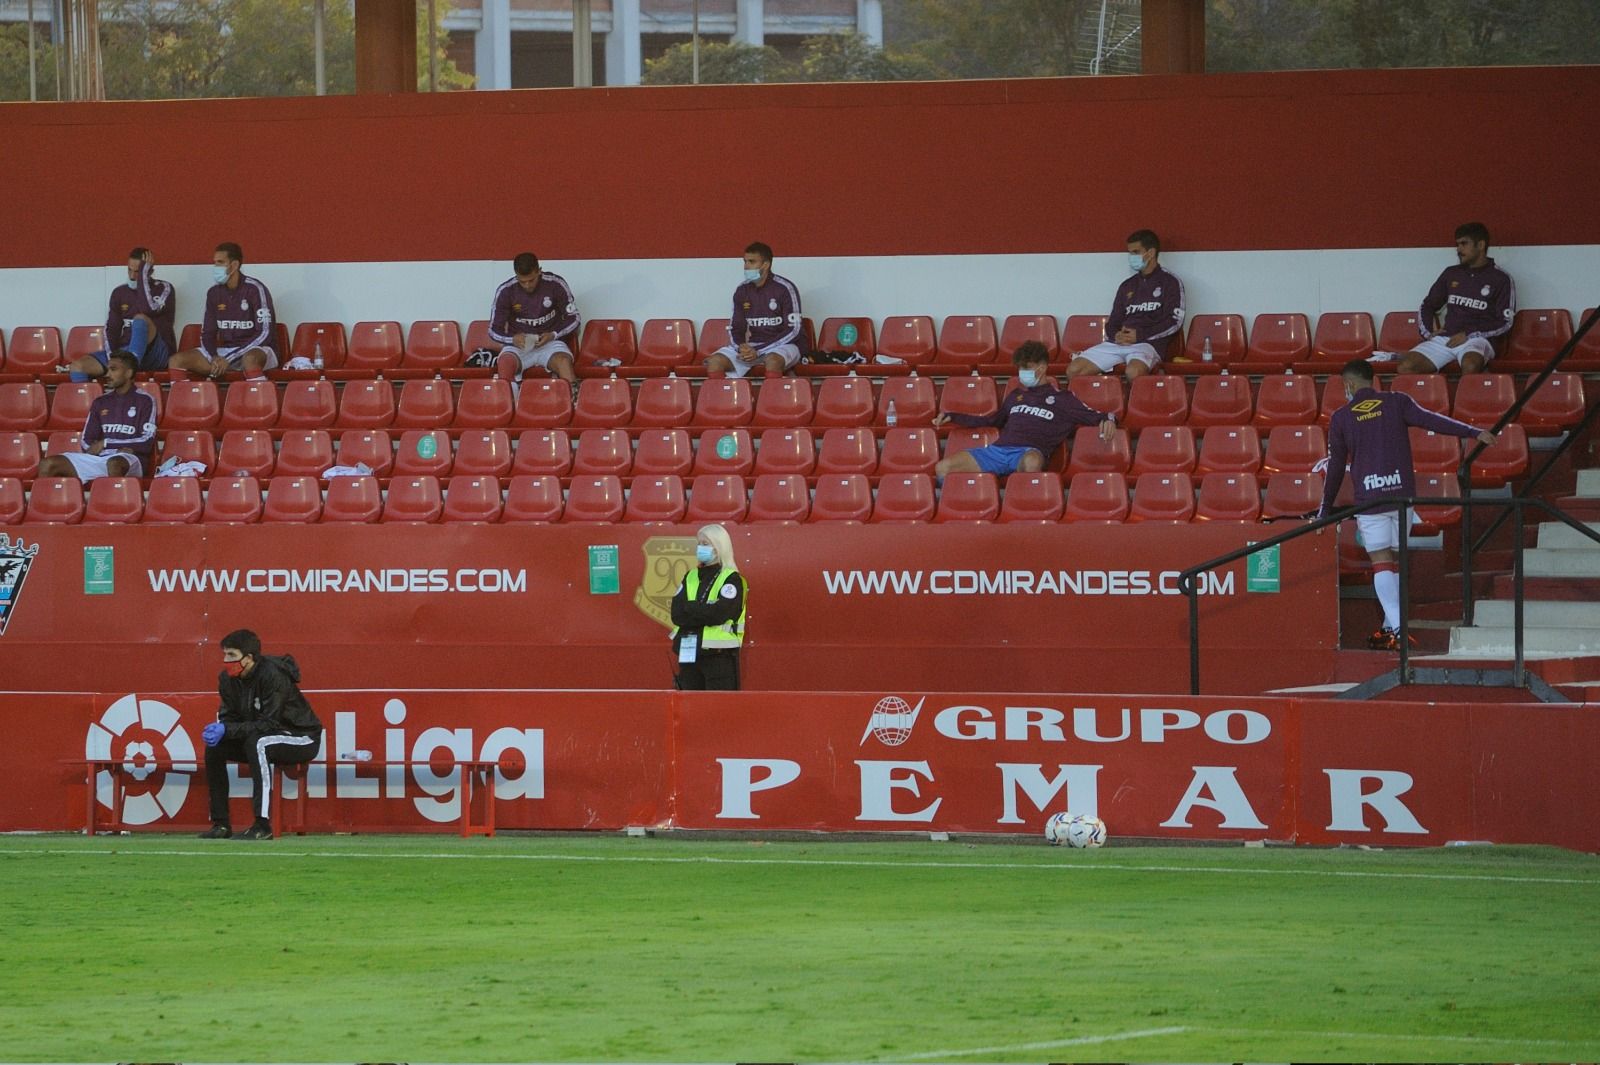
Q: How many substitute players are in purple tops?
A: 9